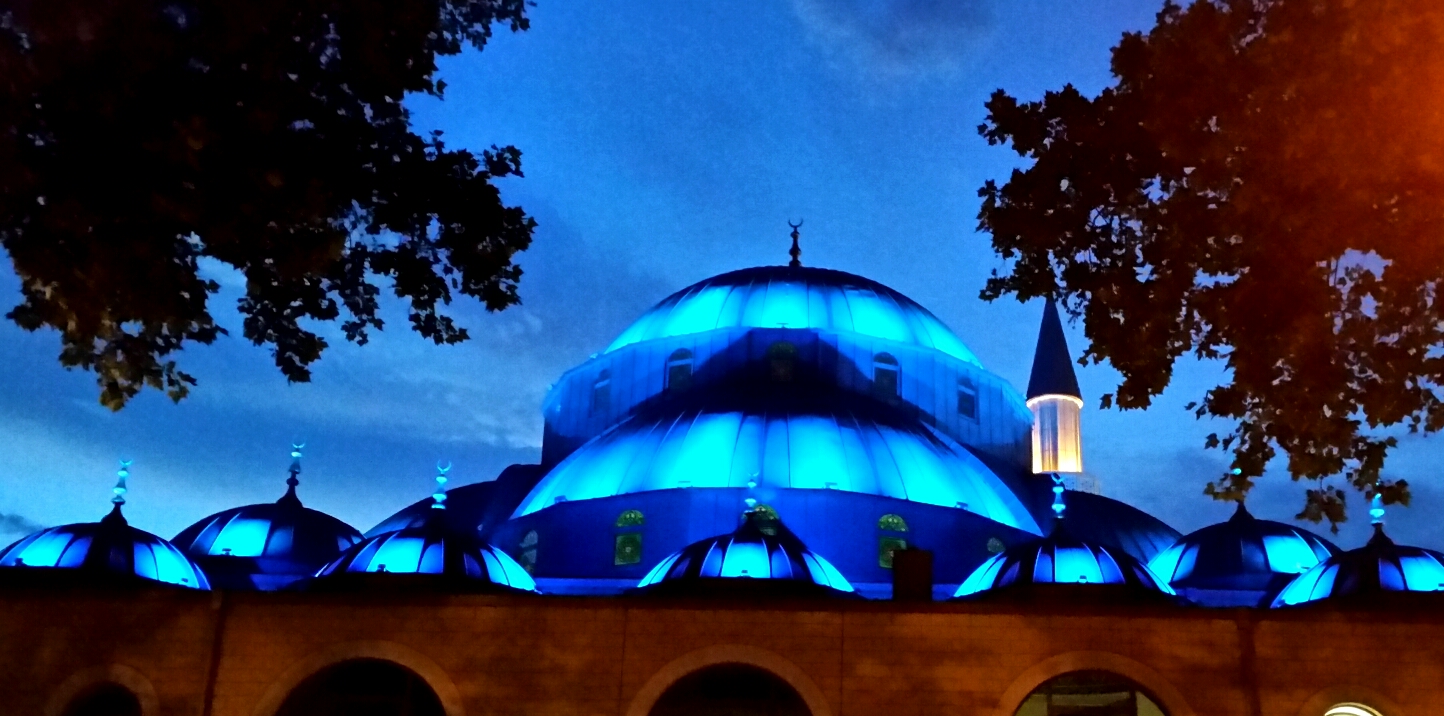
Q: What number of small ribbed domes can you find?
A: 7